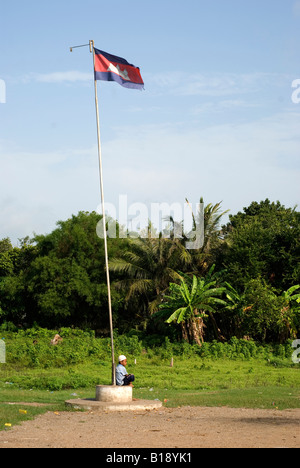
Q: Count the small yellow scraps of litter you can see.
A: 2